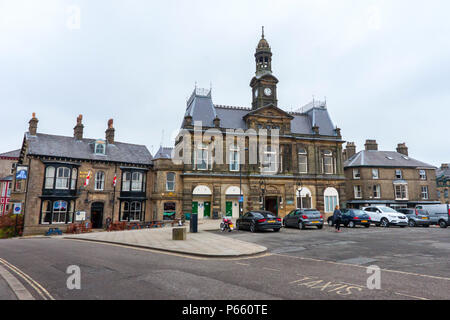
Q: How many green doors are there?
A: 3